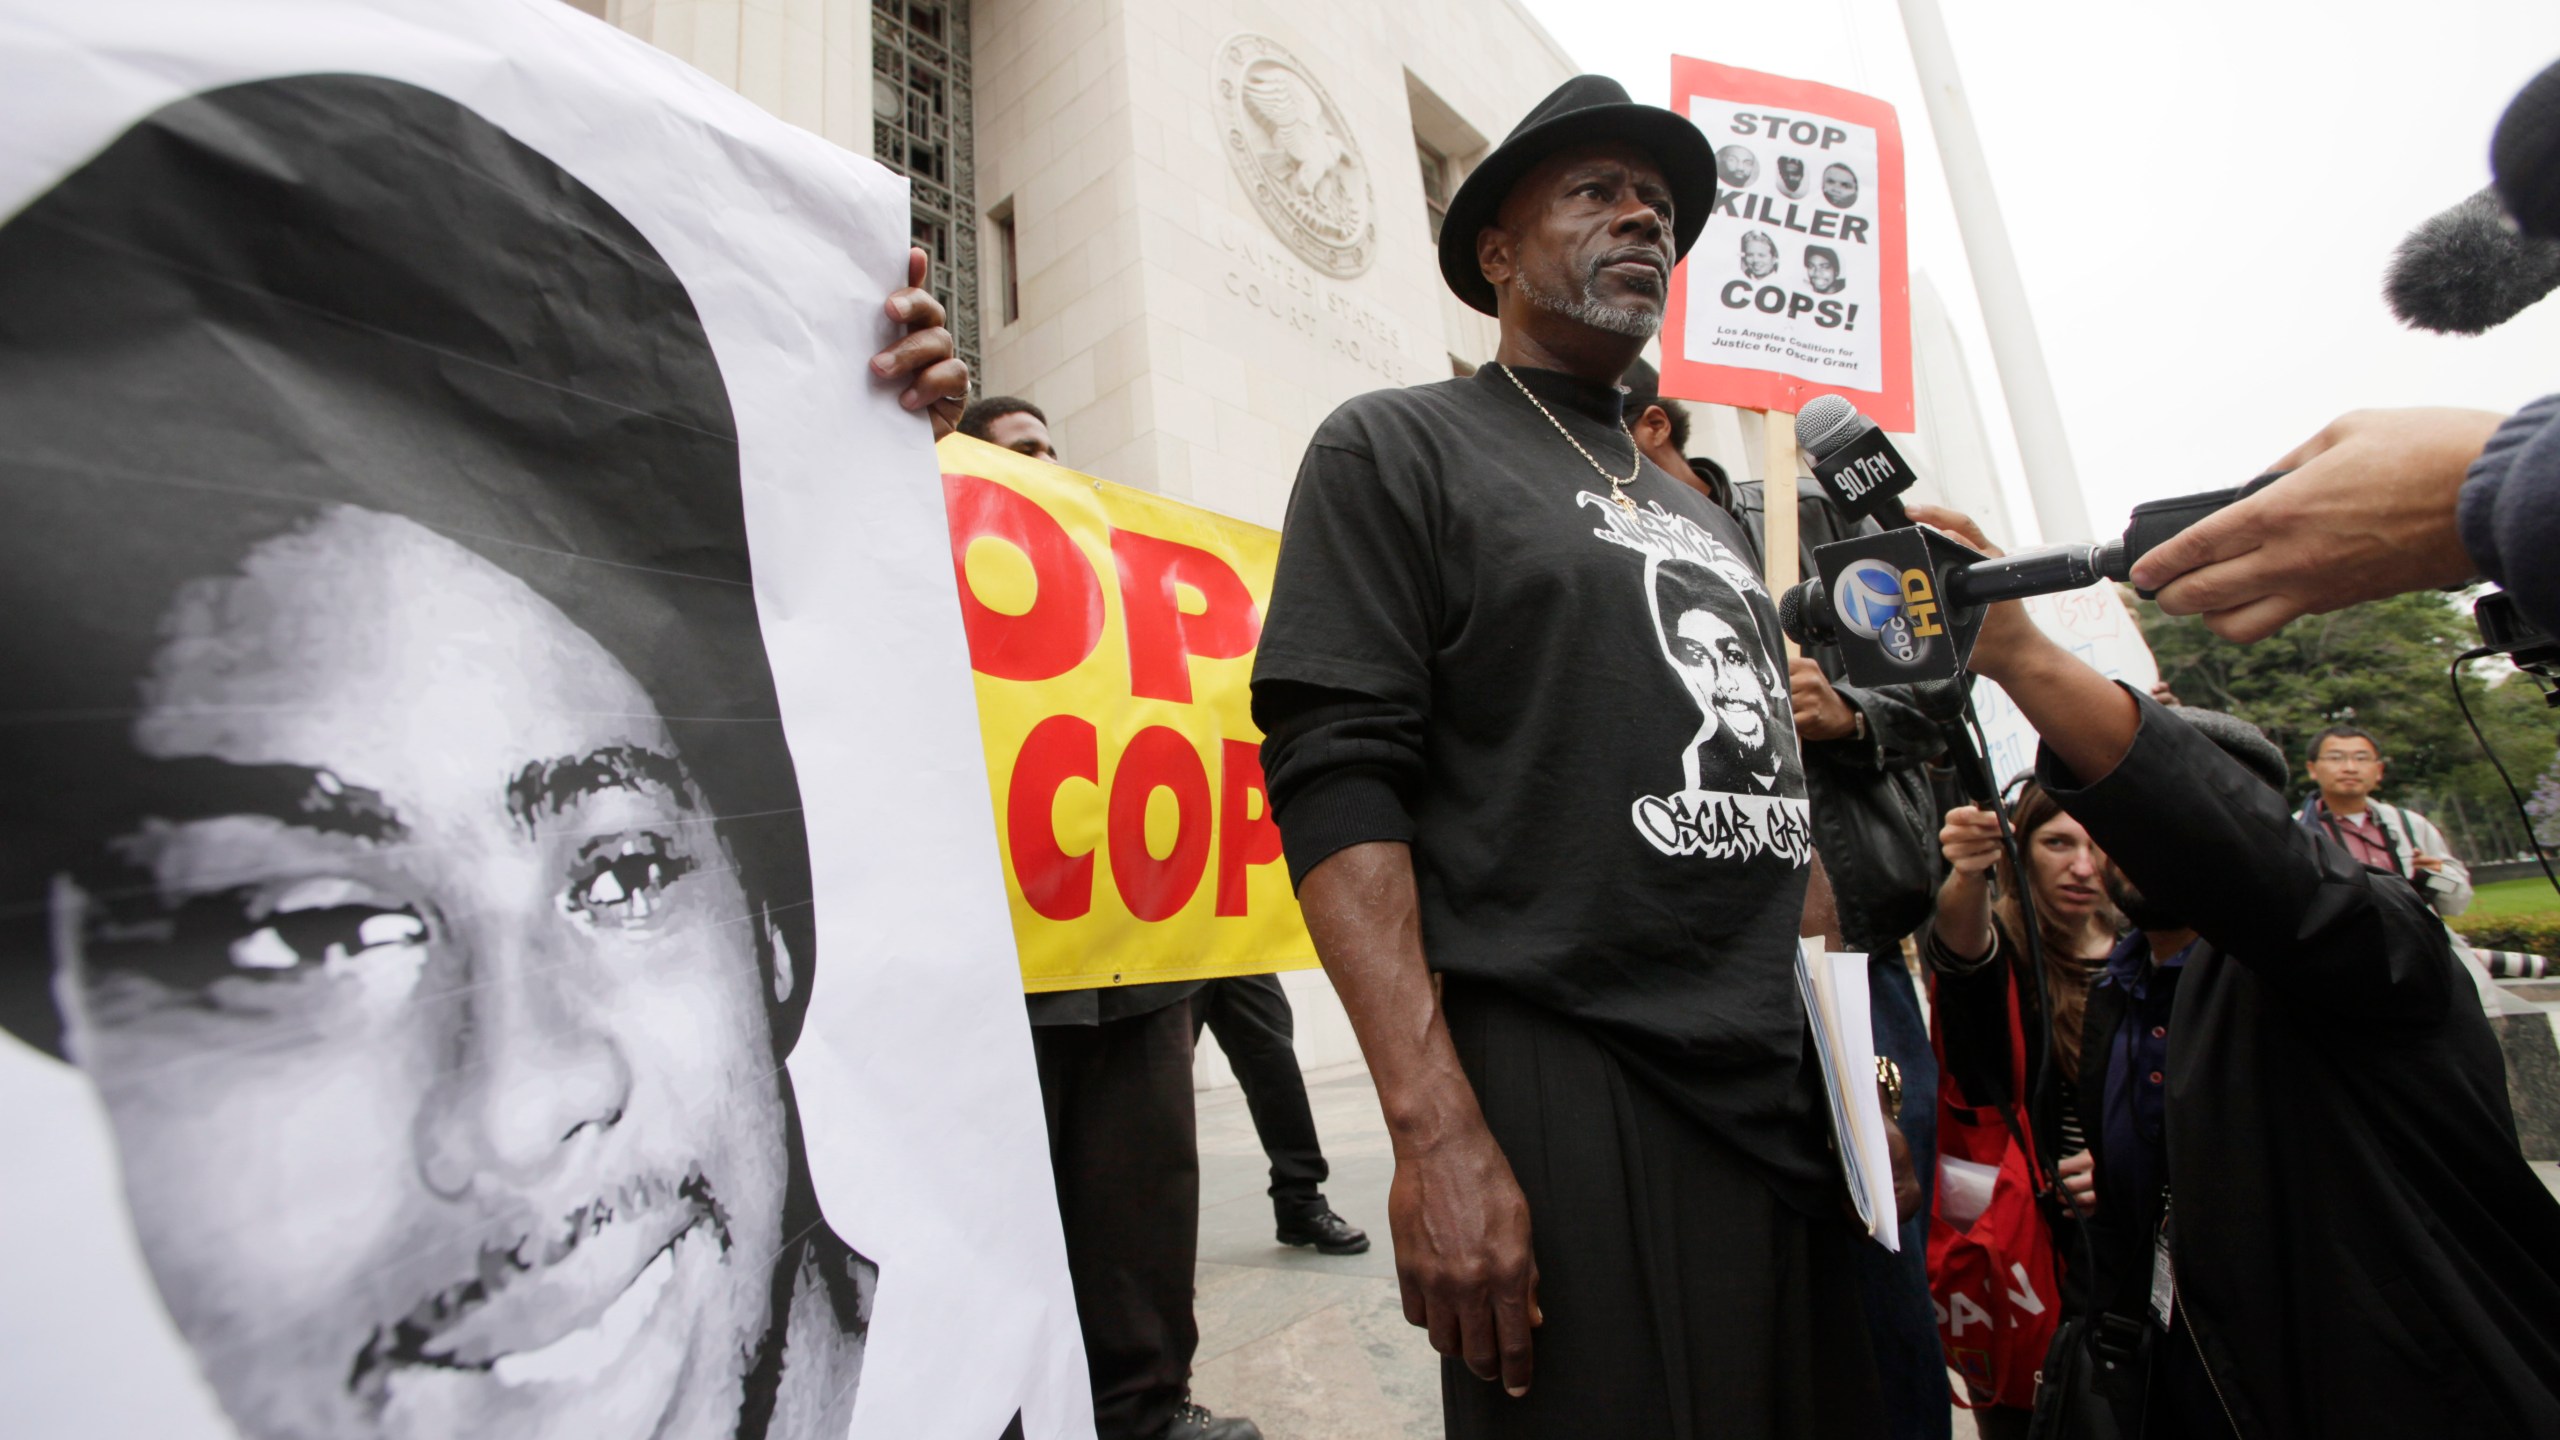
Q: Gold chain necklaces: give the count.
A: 1